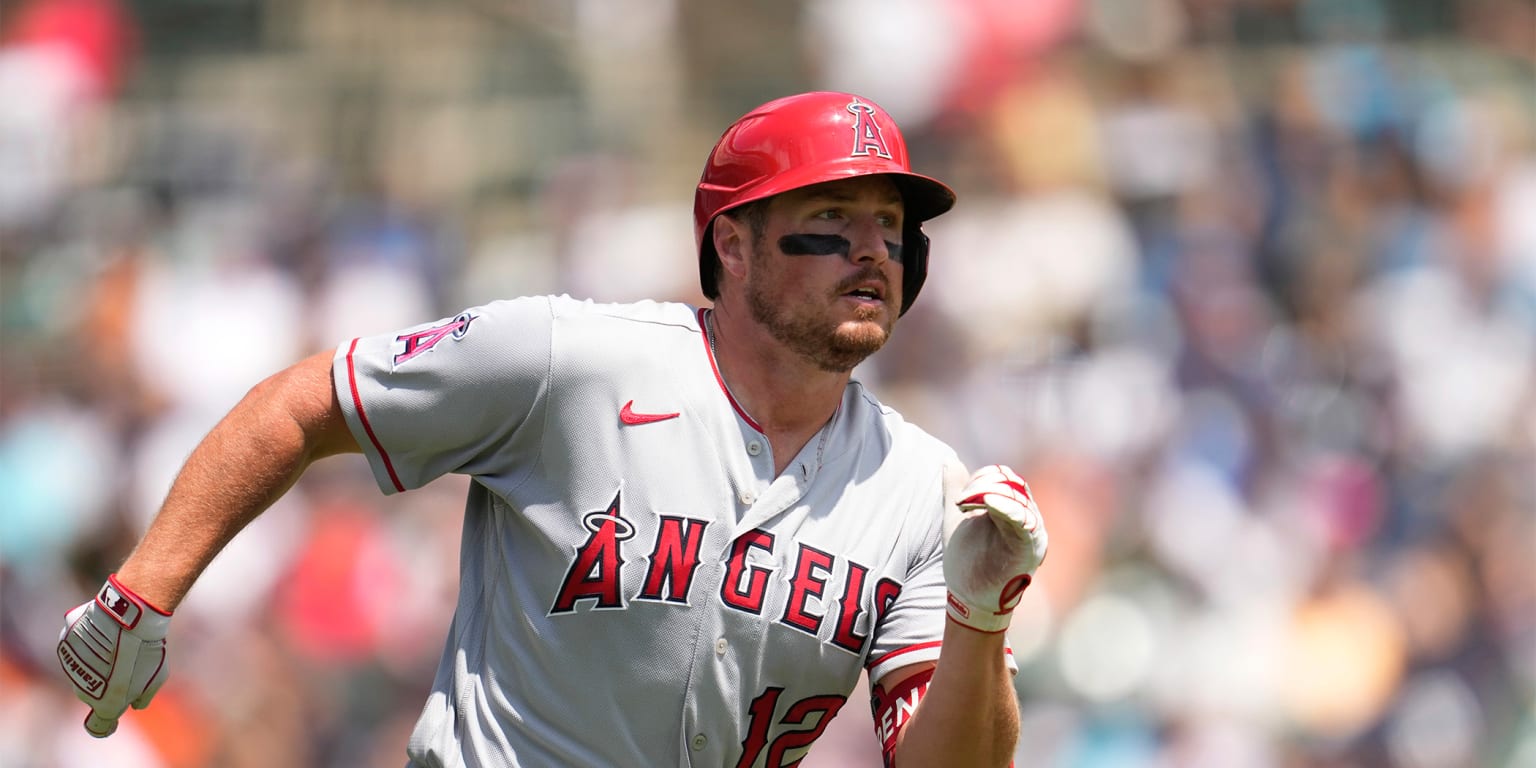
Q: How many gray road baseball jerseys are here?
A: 1